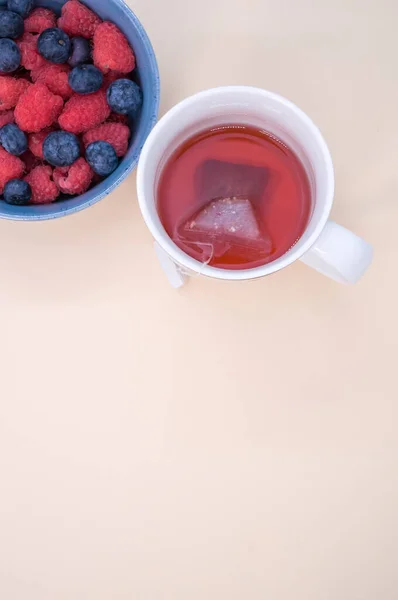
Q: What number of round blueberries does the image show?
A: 11